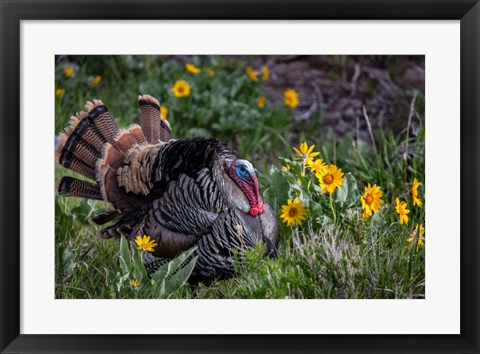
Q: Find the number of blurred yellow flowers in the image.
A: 11